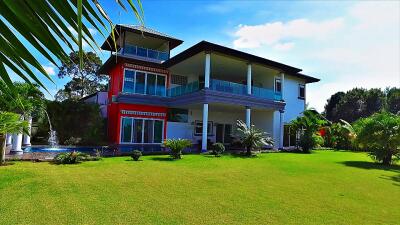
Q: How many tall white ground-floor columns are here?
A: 3